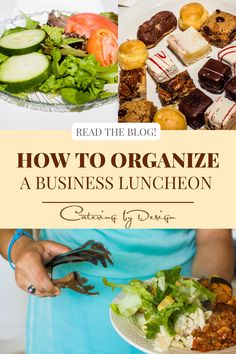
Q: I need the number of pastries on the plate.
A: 15